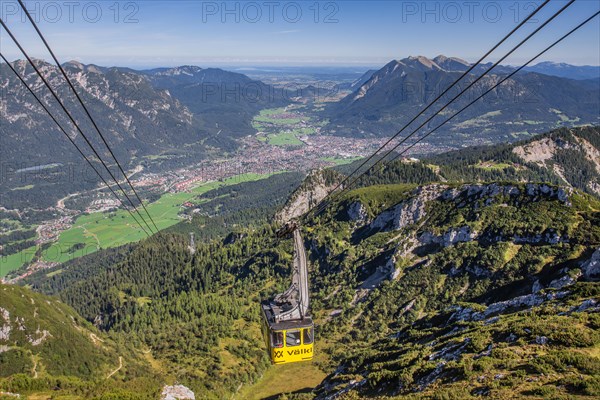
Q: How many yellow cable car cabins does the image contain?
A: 1